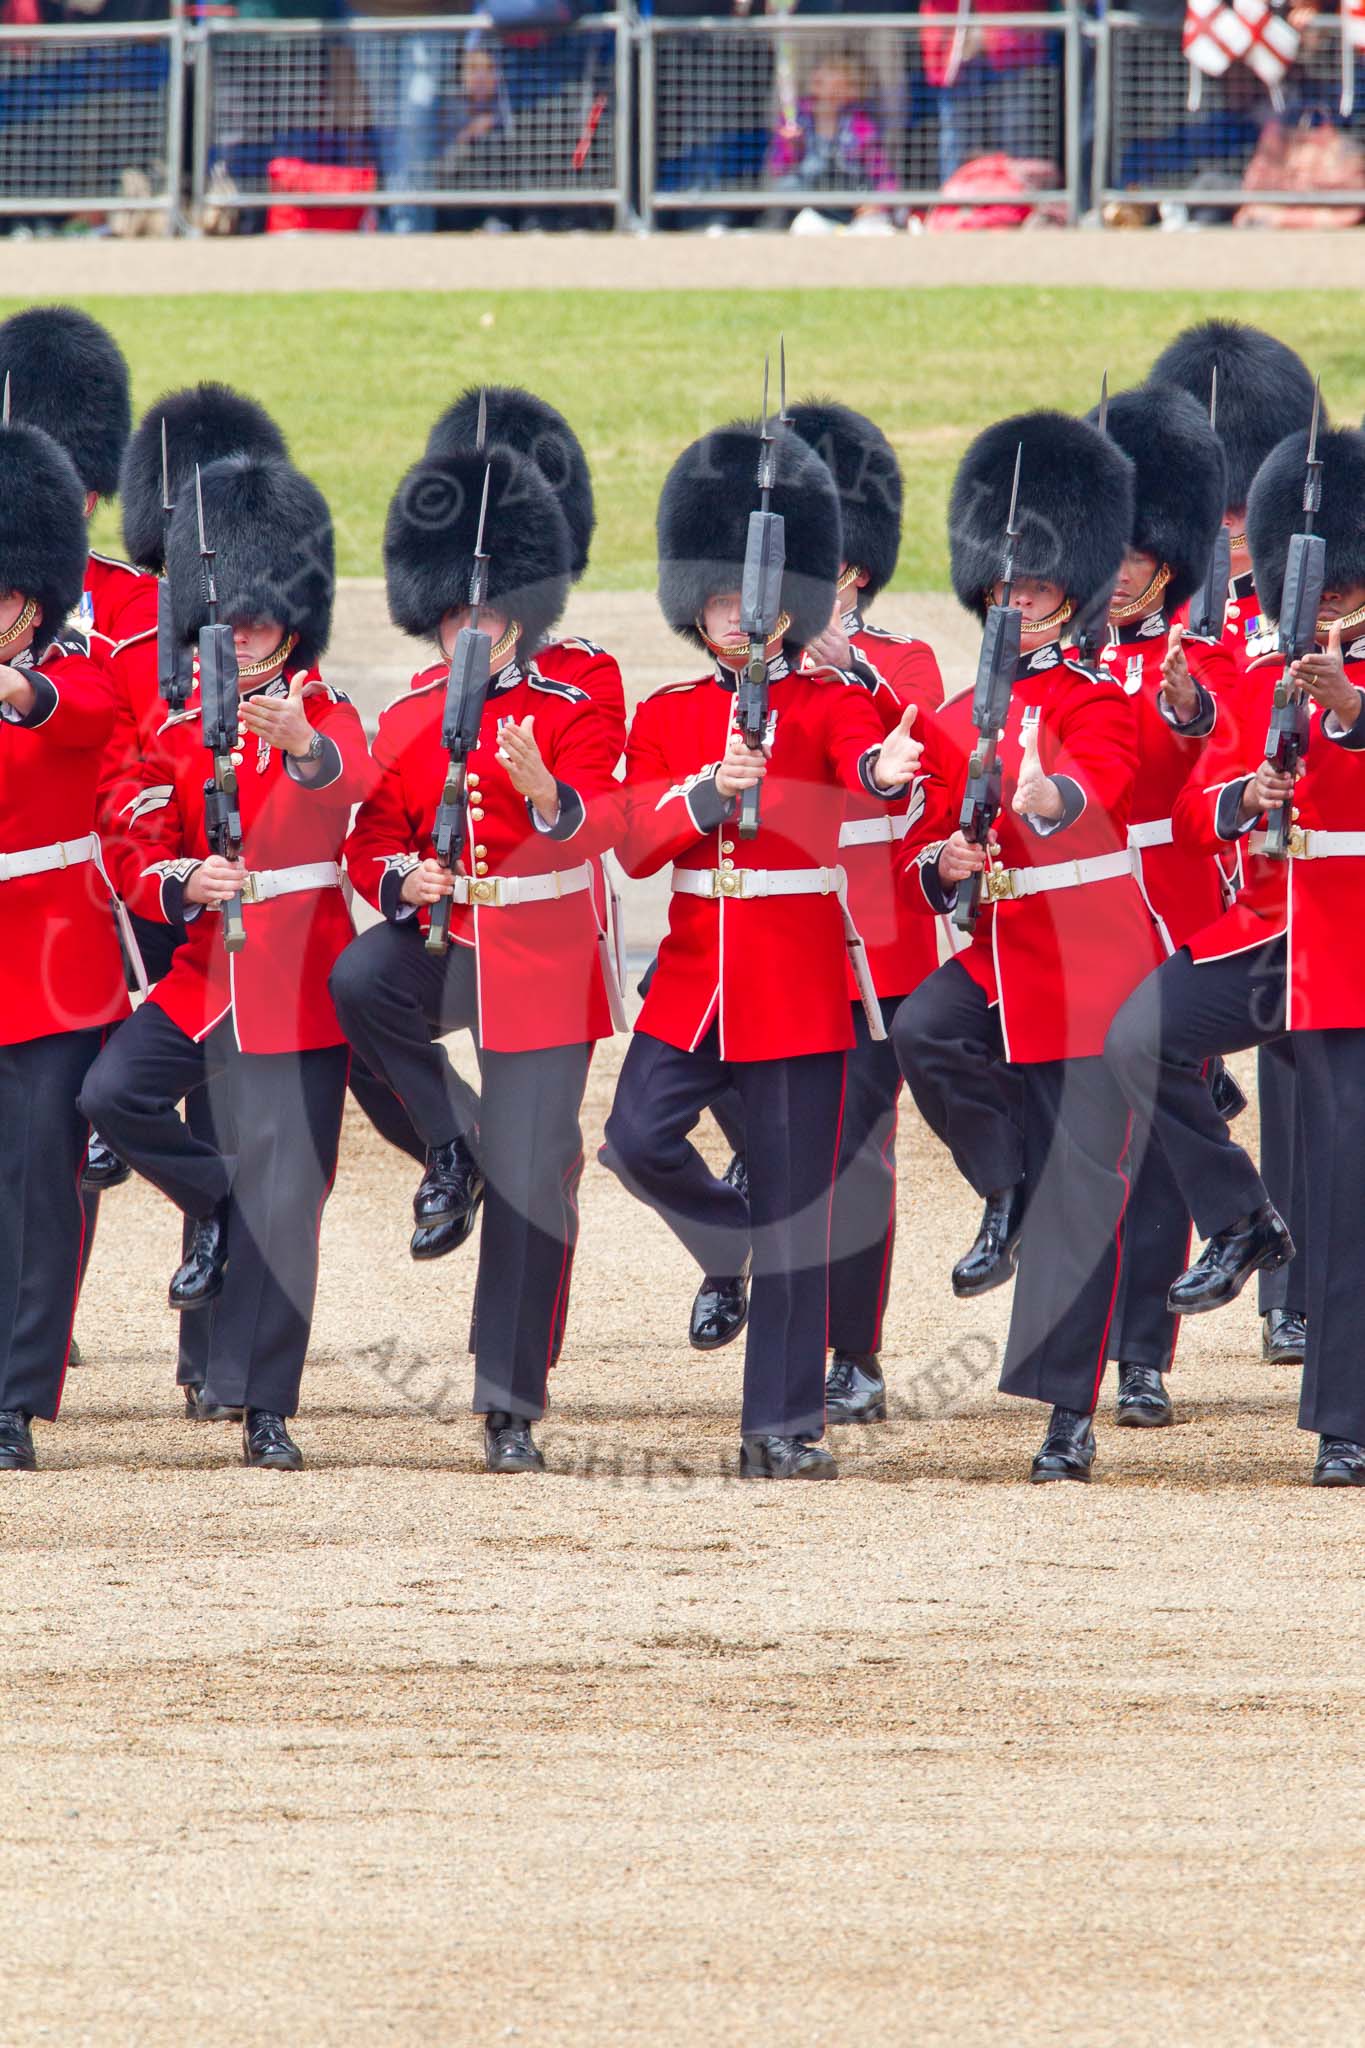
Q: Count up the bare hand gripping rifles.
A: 5